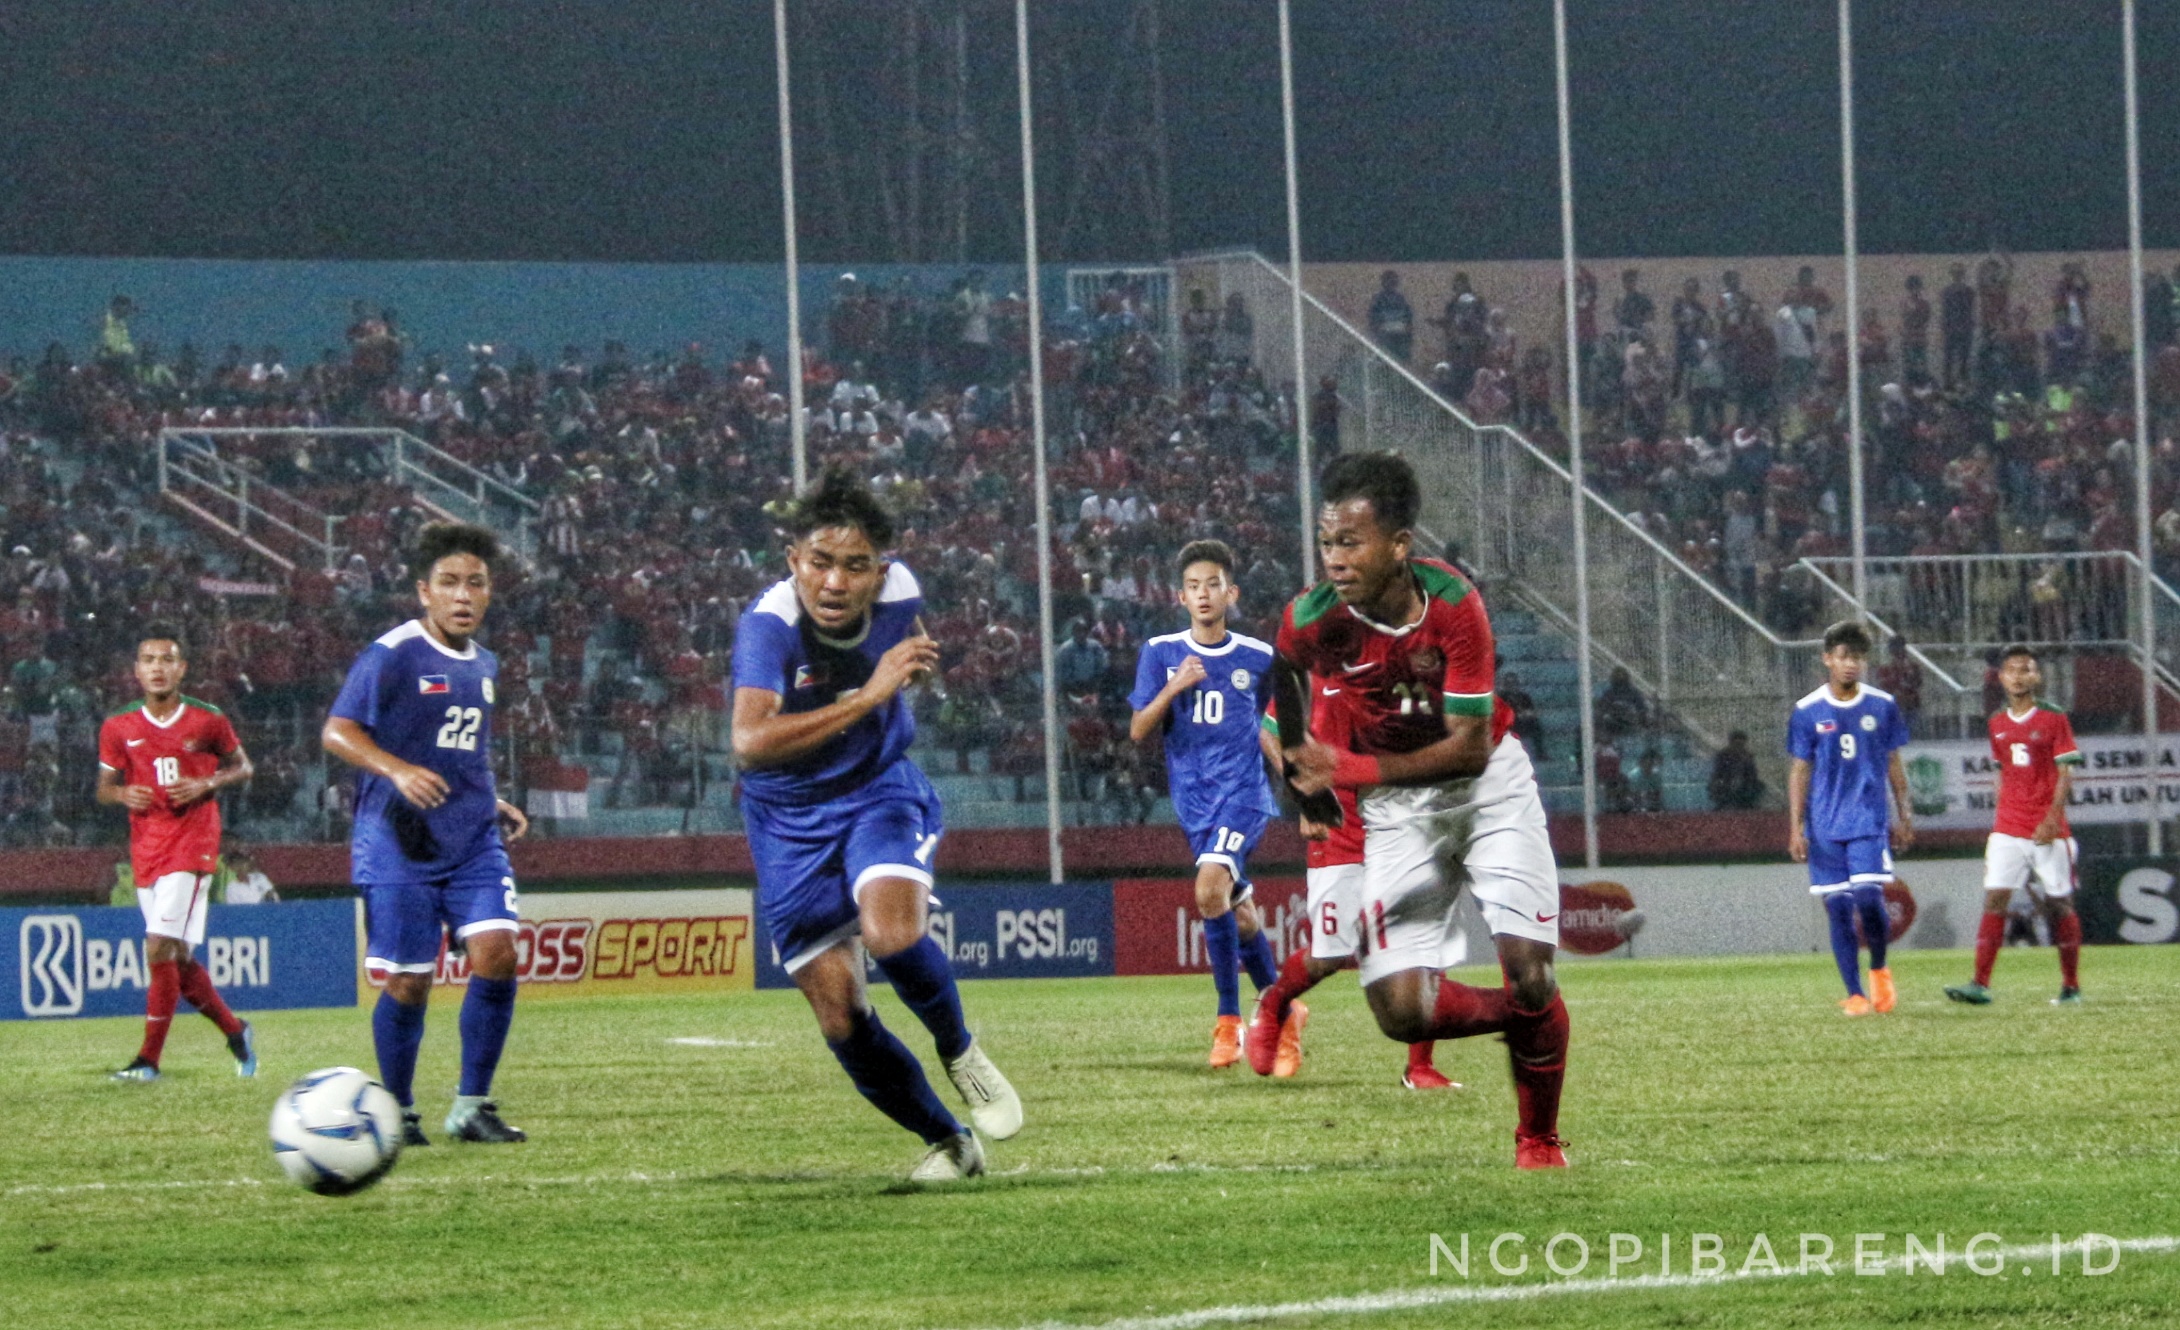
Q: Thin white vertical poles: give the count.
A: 6